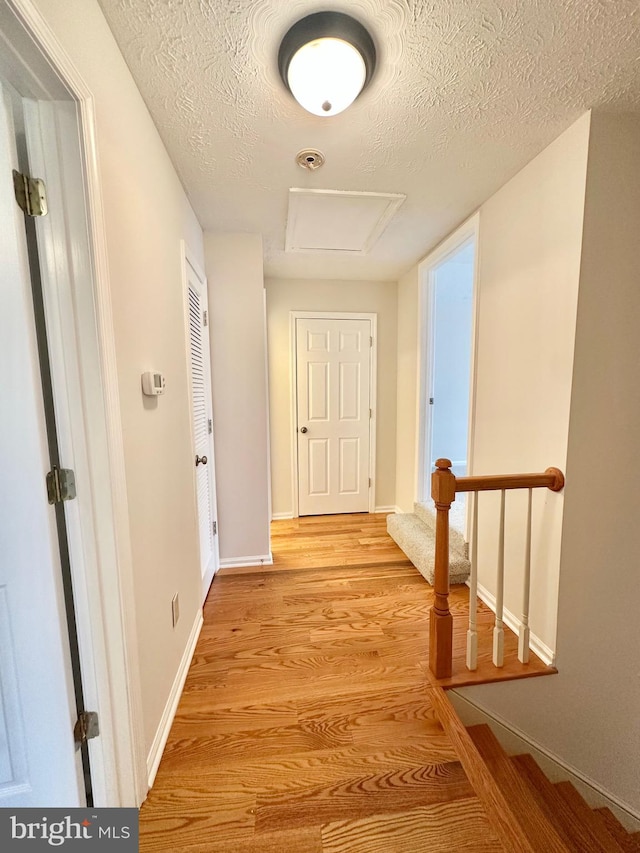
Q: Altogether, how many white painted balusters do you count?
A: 3